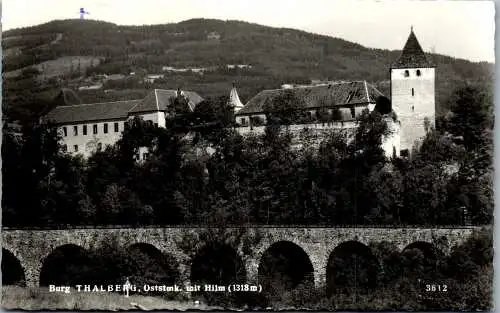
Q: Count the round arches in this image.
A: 7